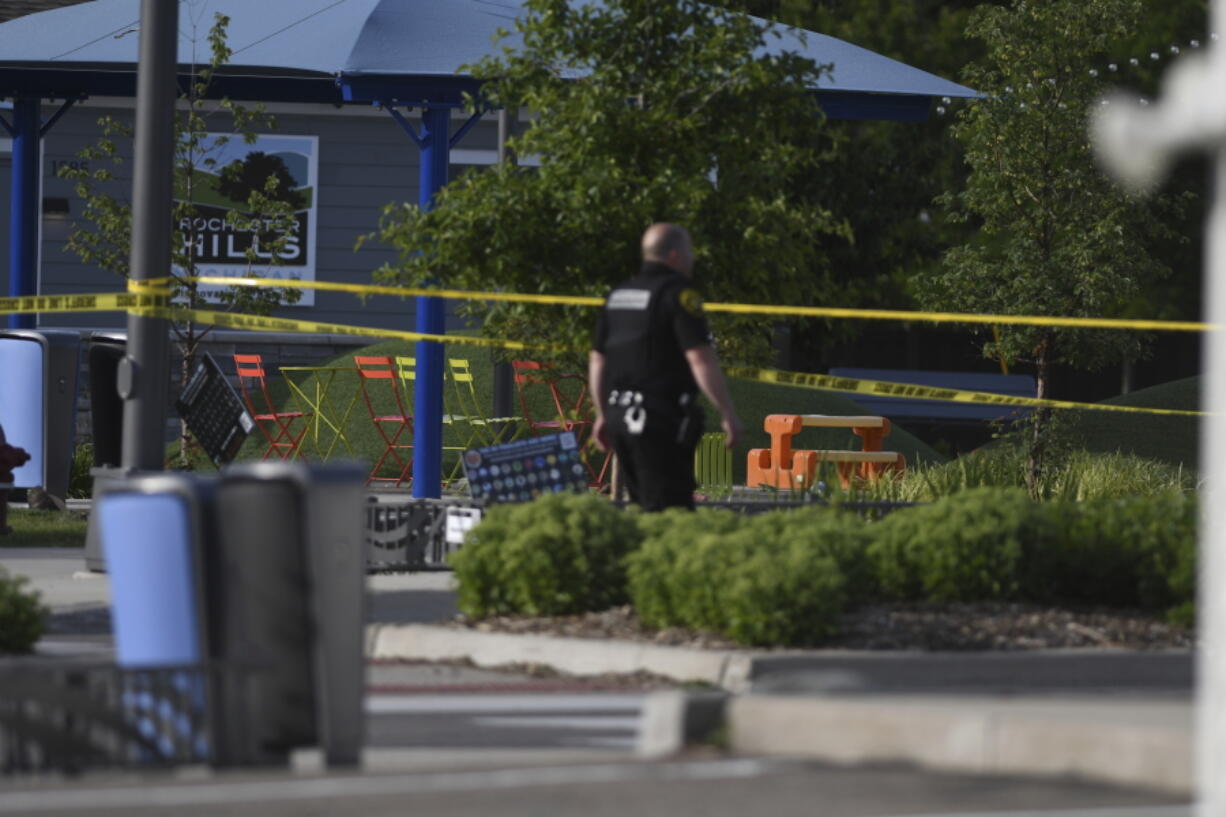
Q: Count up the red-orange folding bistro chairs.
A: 3